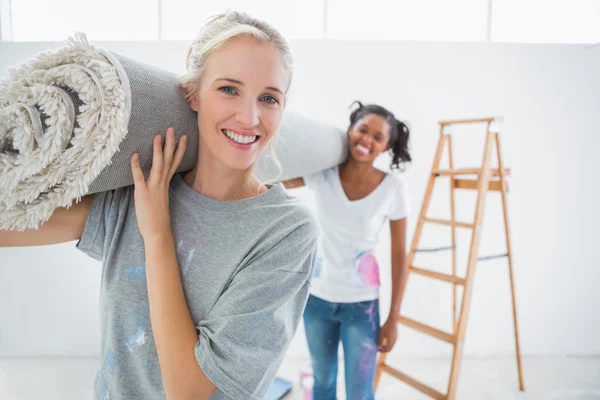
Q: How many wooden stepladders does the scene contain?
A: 1